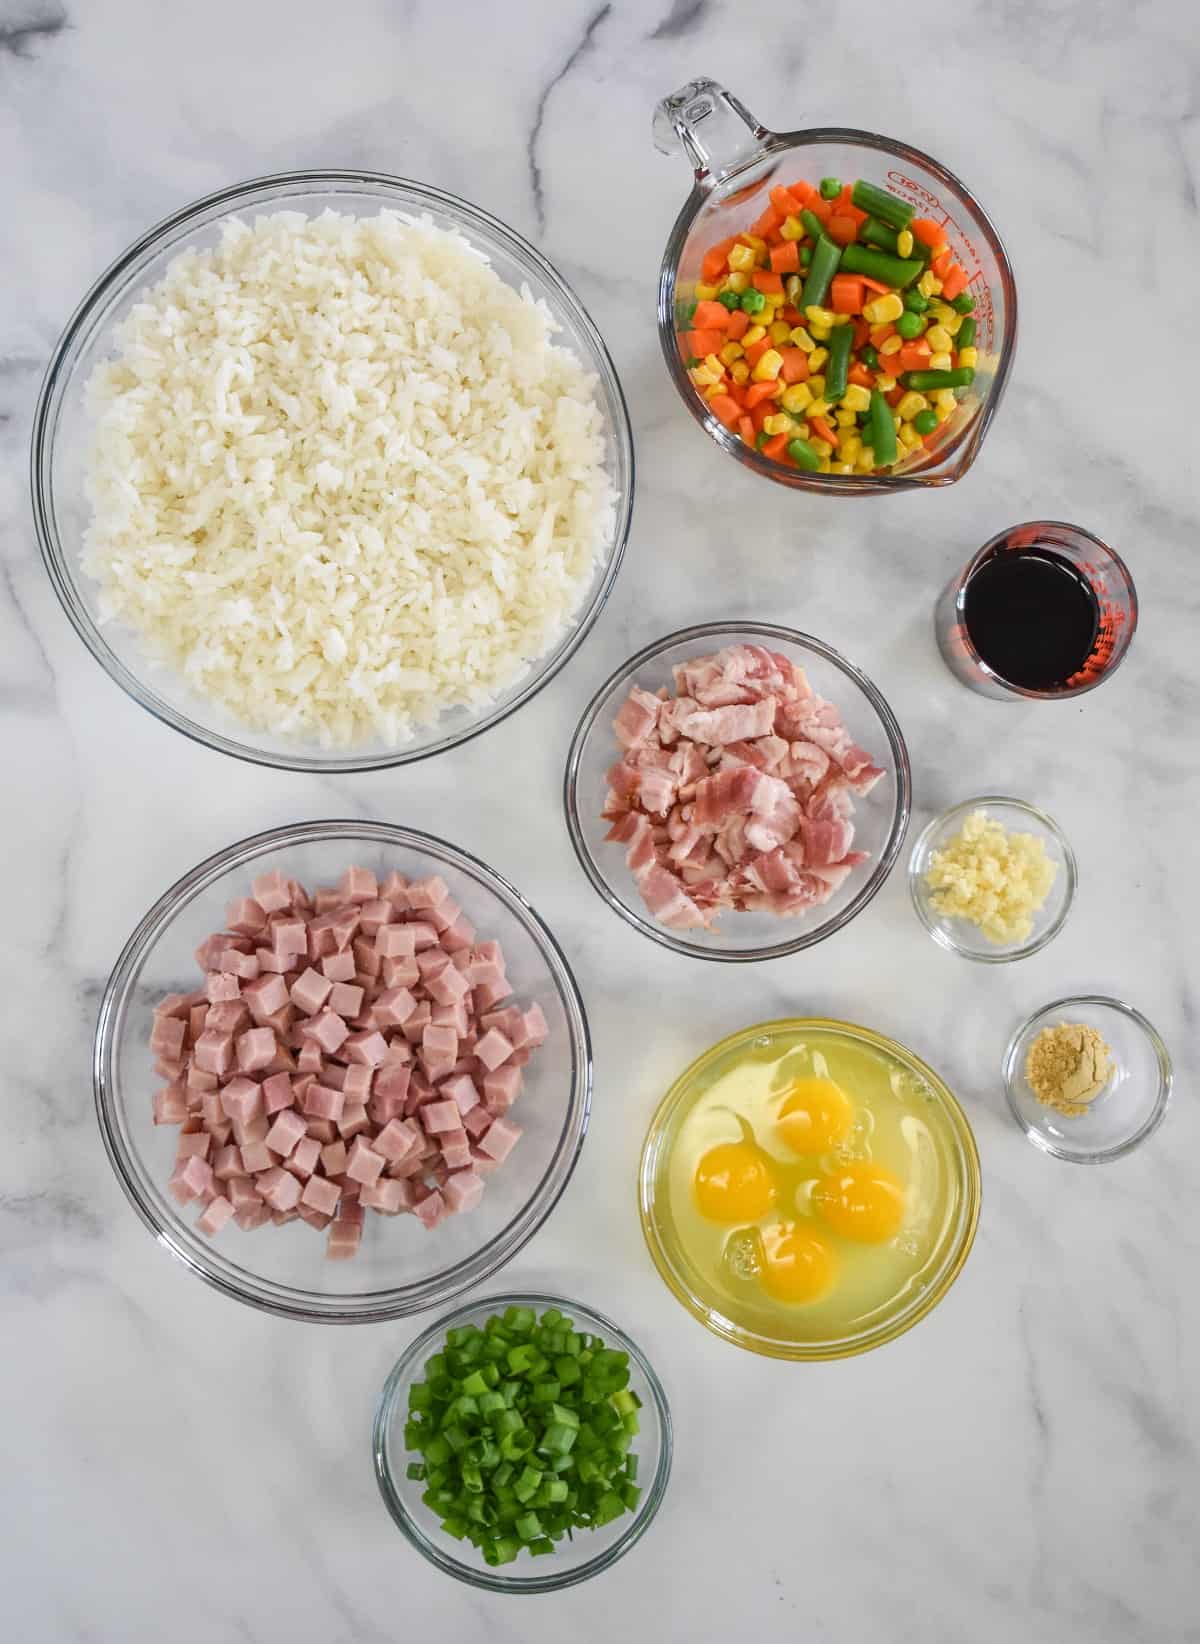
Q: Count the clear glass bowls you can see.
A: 7